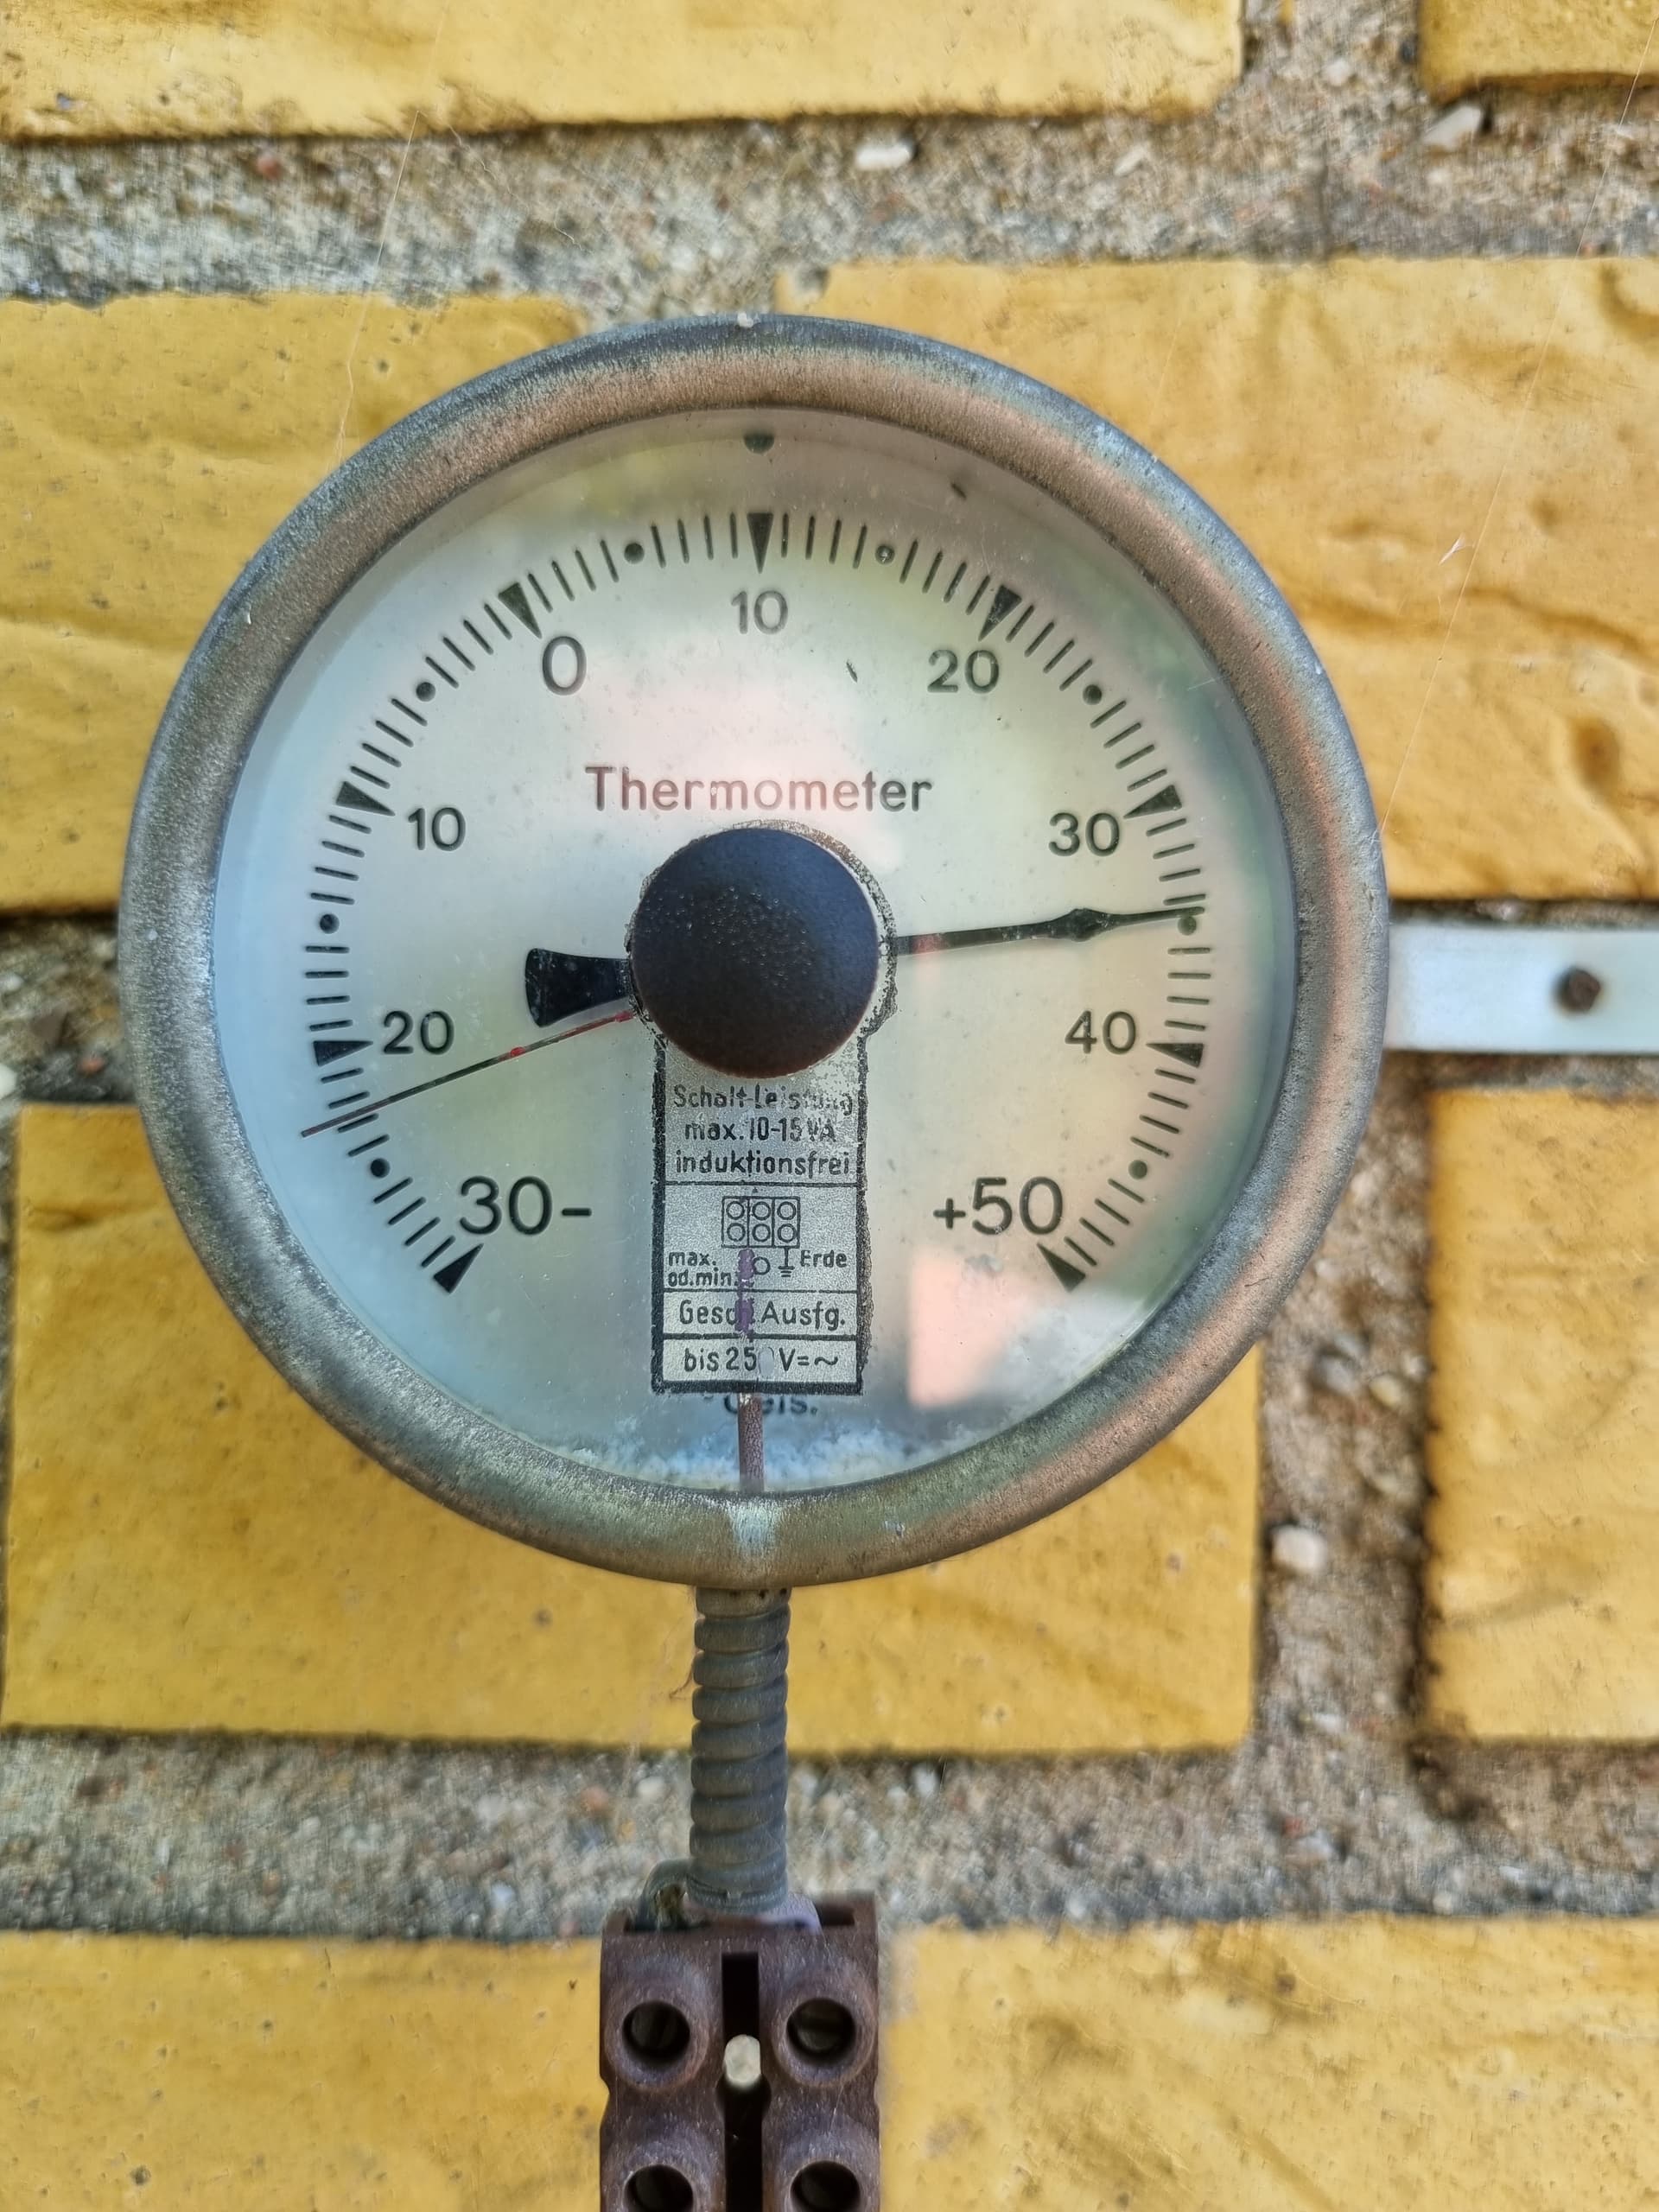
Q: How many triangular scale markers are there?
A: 9